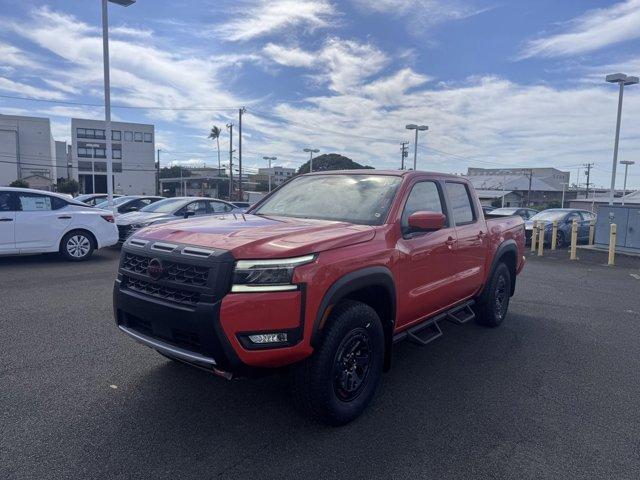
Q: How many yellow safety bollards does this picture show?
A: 6